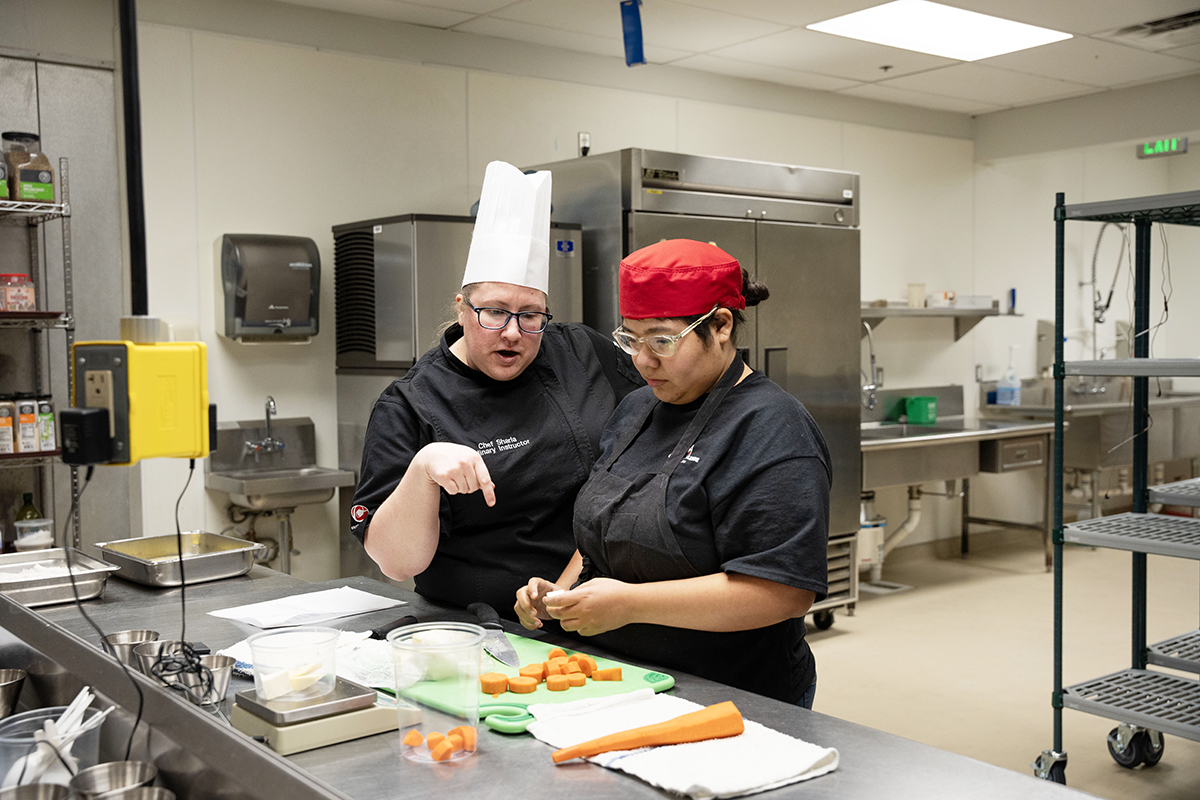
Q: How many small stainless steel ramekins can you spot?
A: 7